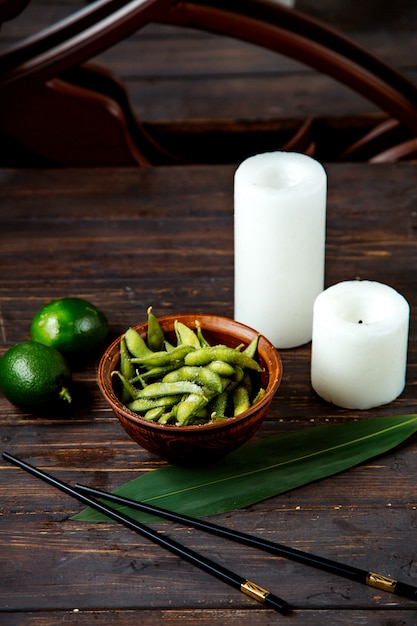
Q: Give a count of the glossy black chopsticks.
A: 2